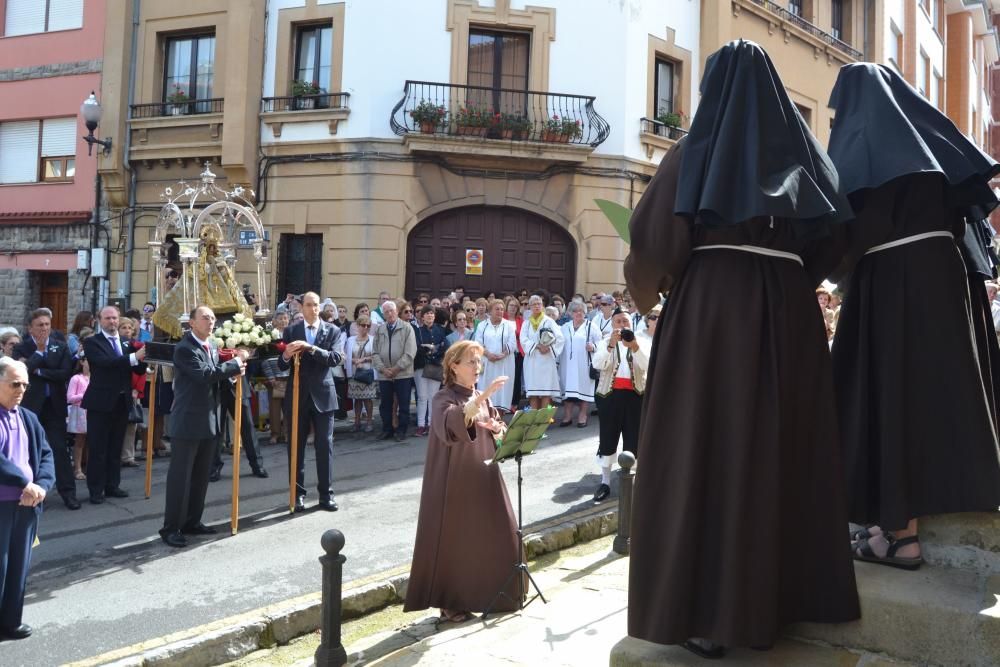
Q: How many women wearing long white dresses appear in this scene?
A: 3